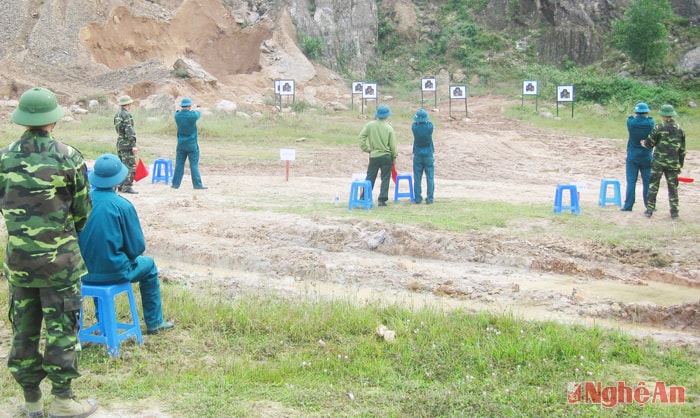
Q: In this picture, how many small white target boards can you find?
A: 8